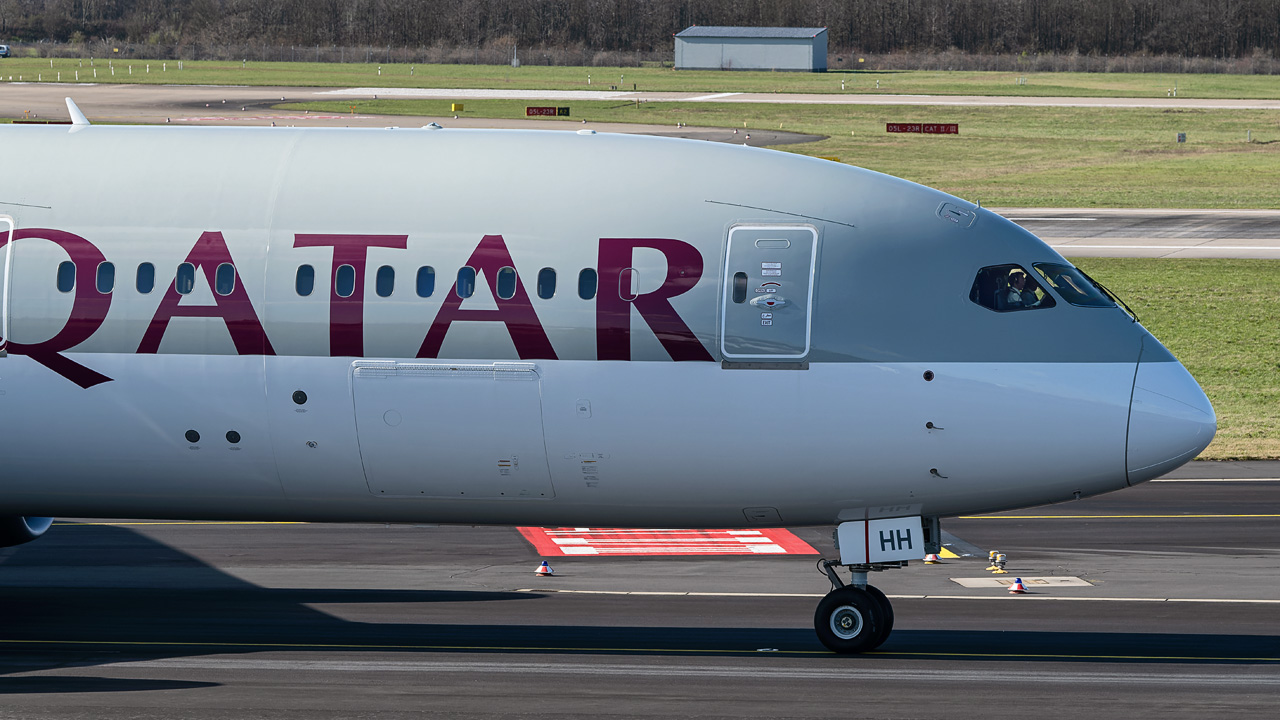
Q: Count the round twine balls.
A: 0